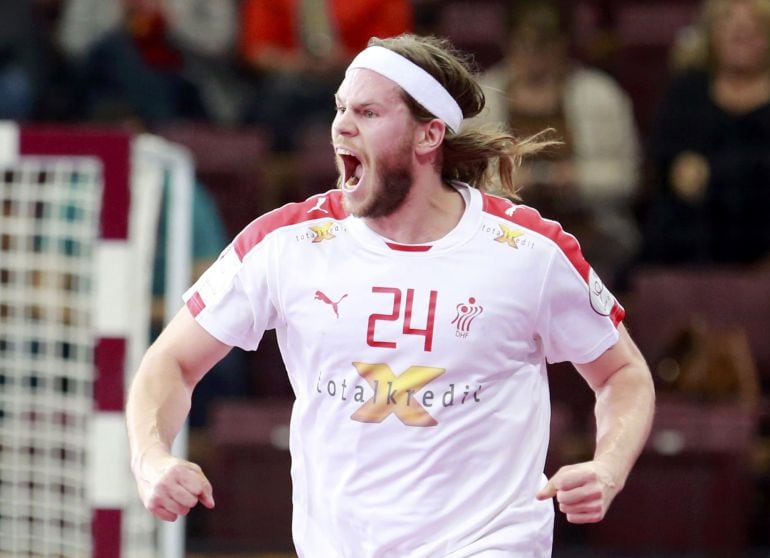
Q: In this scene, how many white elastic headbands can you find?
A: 1